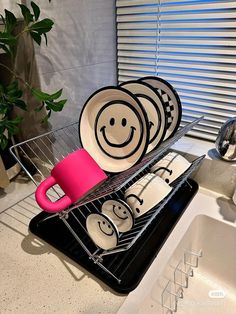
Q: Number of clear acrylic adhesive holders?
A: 3